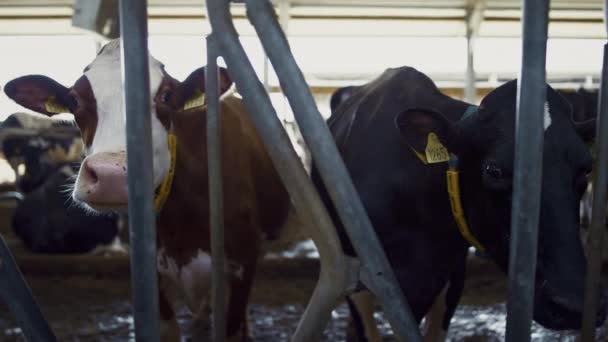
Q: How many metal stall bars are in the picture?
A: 7